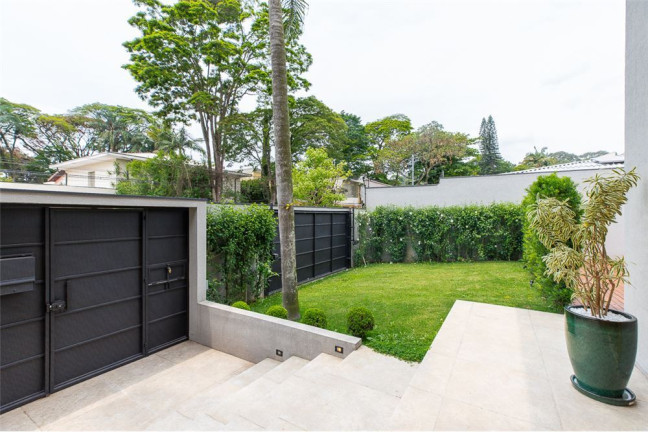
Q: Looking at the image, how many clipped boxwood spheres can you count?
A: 4